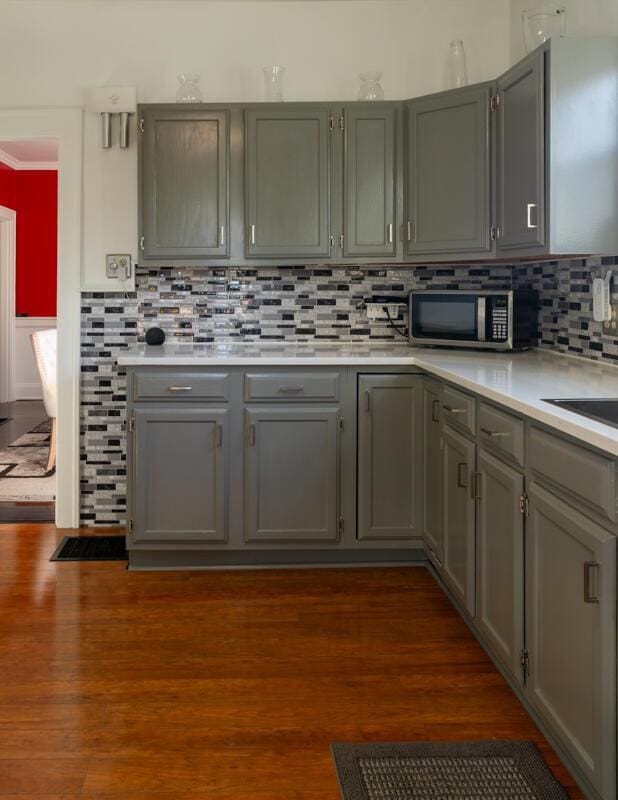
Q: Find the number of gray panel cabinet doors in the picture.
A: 12